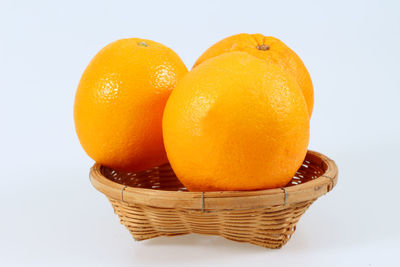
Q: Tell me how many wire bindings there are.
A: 4